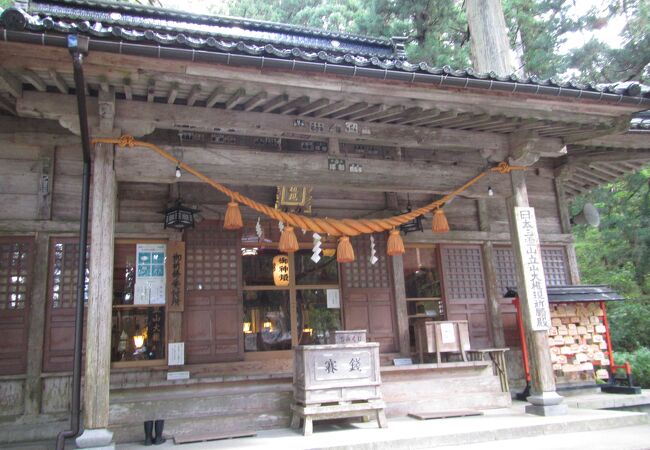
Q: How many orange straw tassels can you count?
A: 5